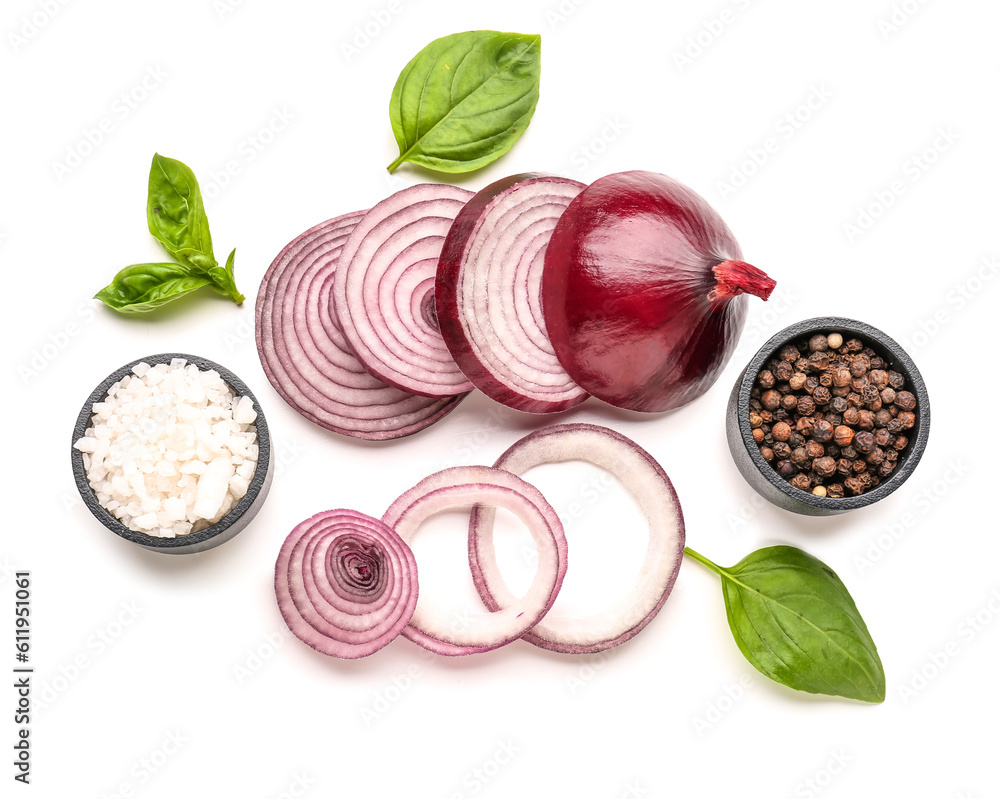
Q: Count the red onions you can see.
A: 1